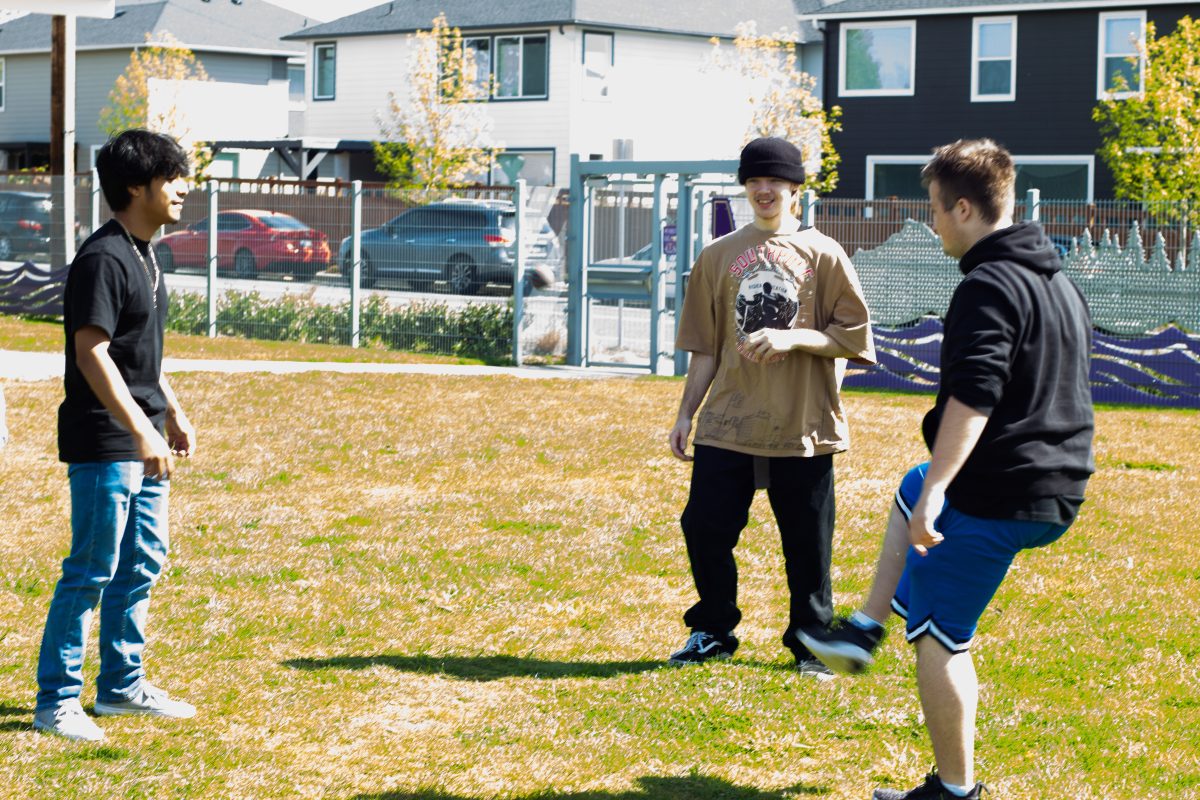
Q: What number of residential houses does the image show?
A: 3